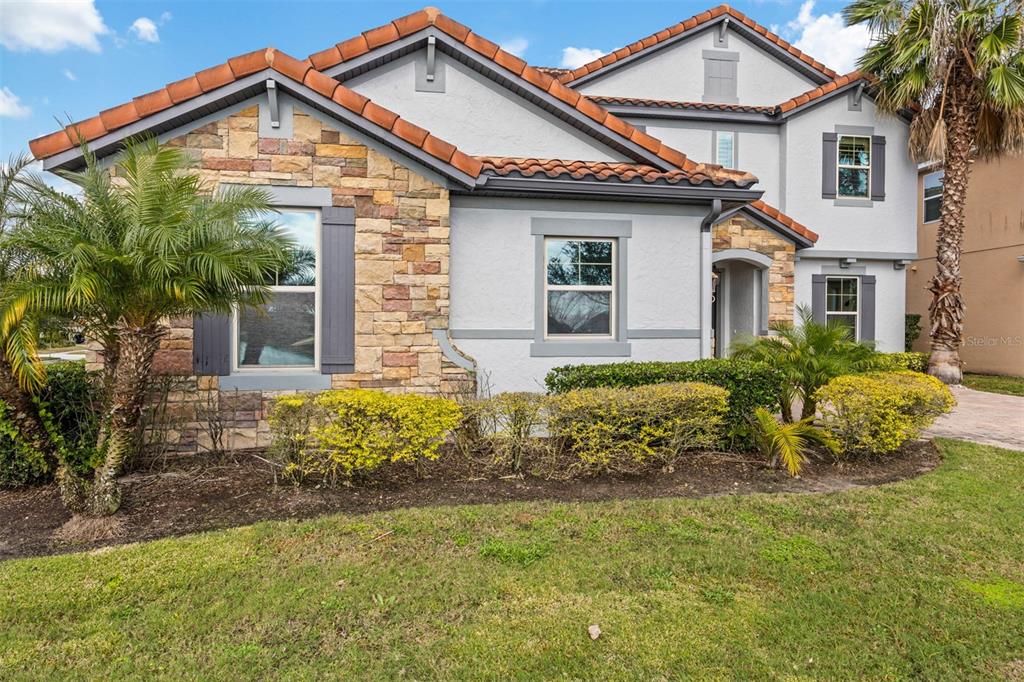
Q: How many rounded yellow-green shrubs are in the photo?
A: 3